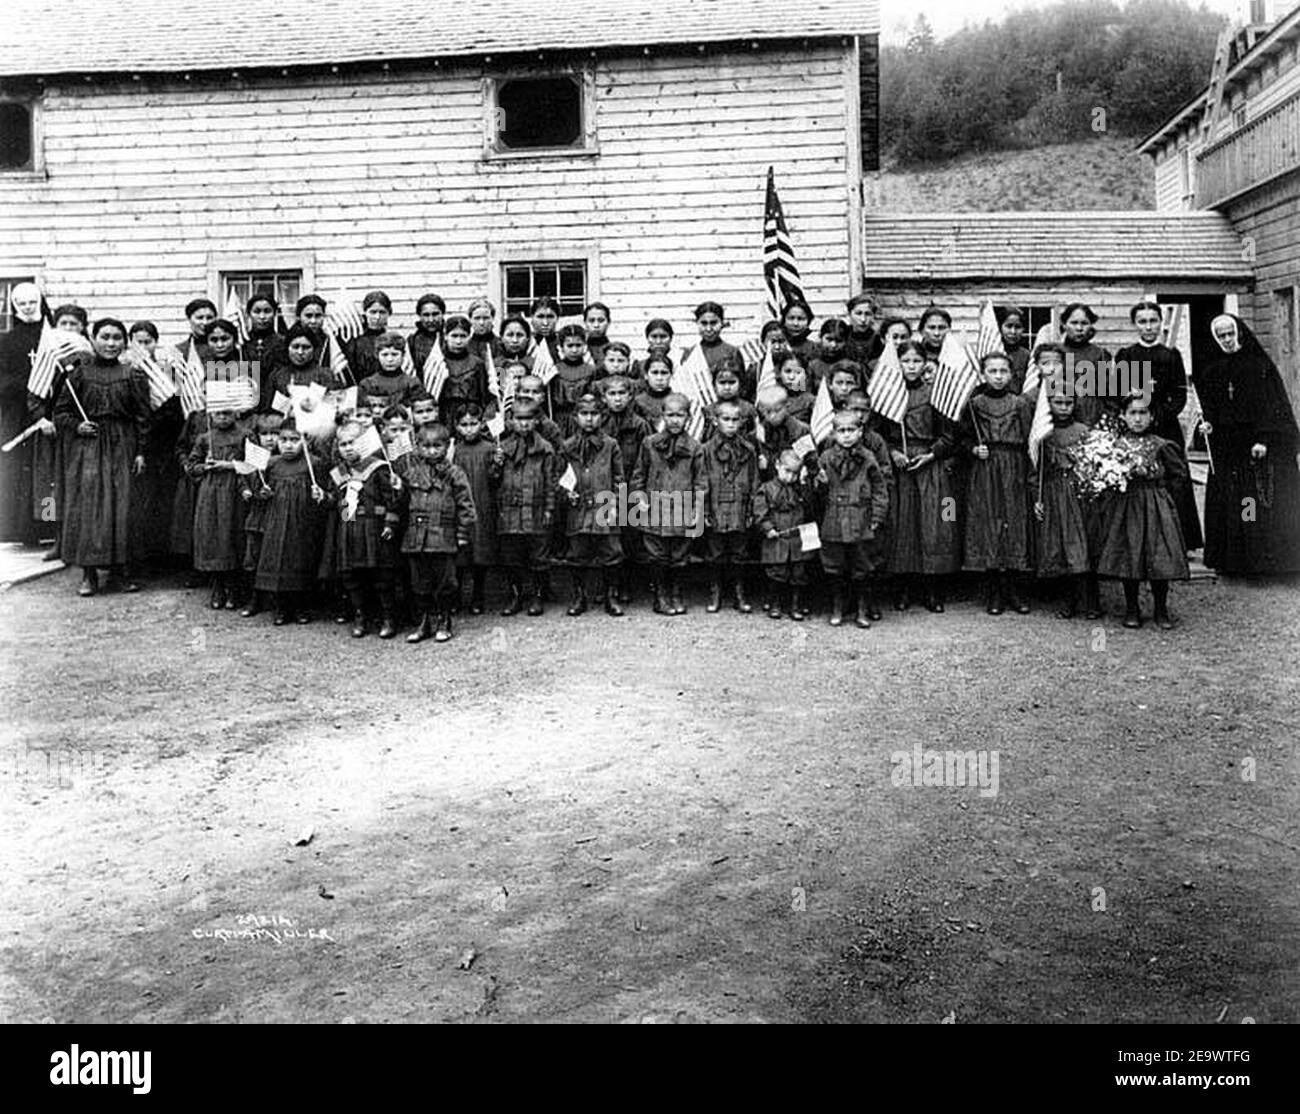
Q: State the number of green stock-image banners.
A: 0